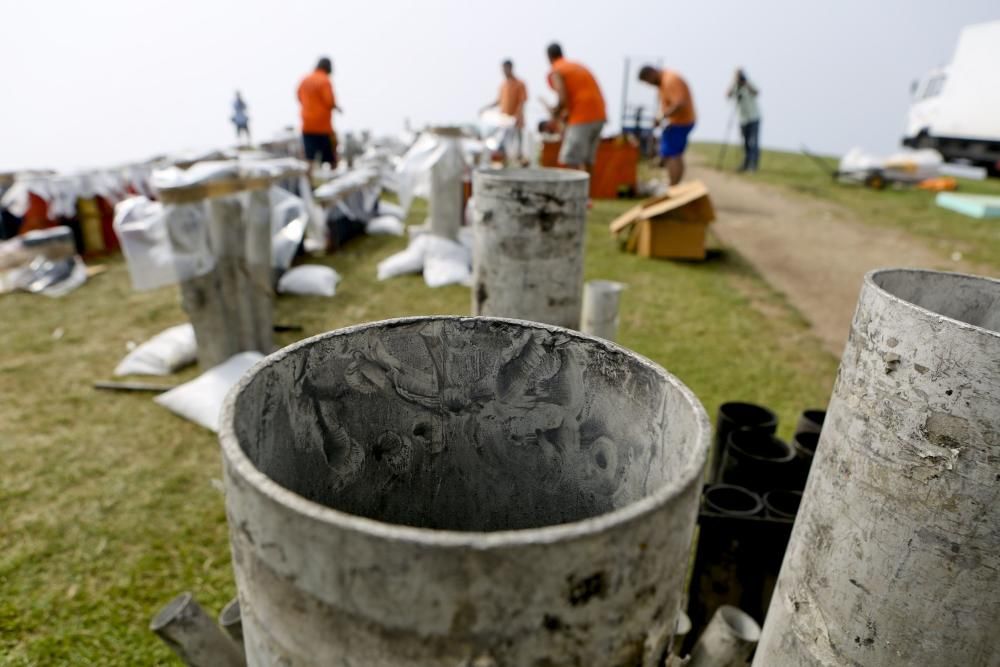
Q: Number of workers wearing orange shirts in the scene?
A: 4